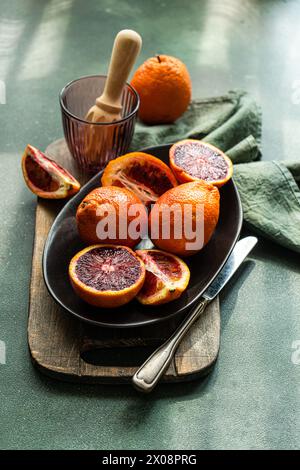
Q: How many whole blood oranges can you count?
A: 3